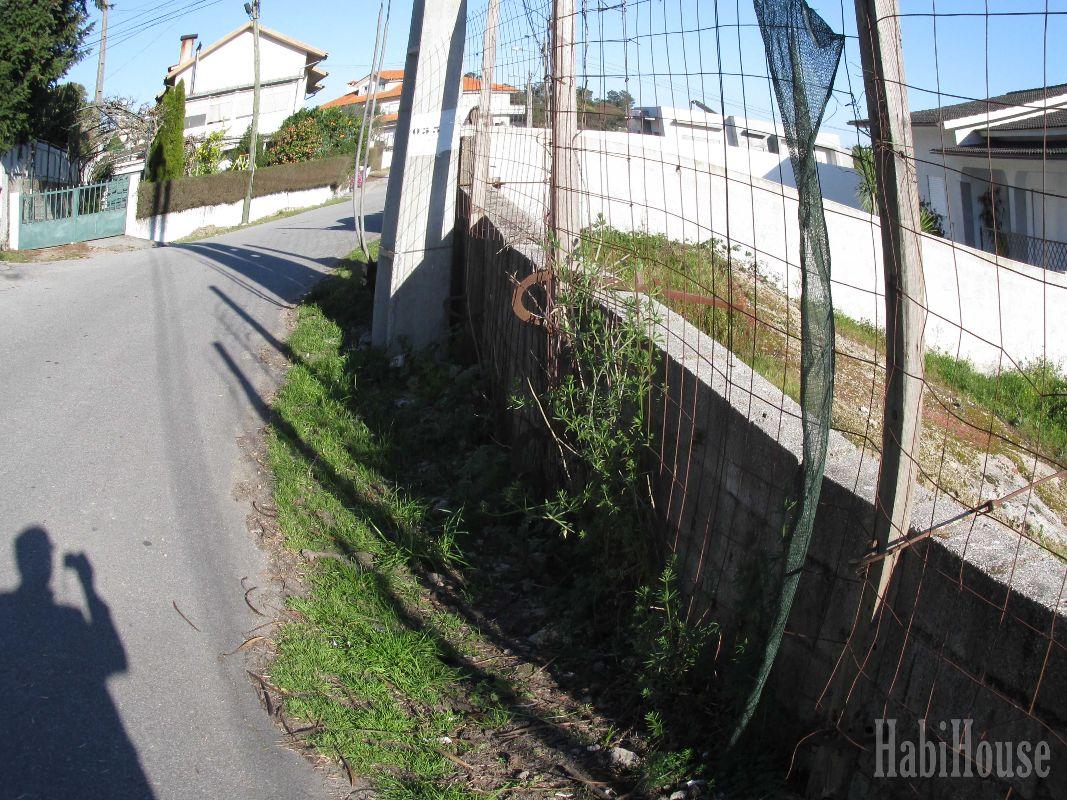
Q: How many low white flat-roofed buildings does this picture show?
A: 1